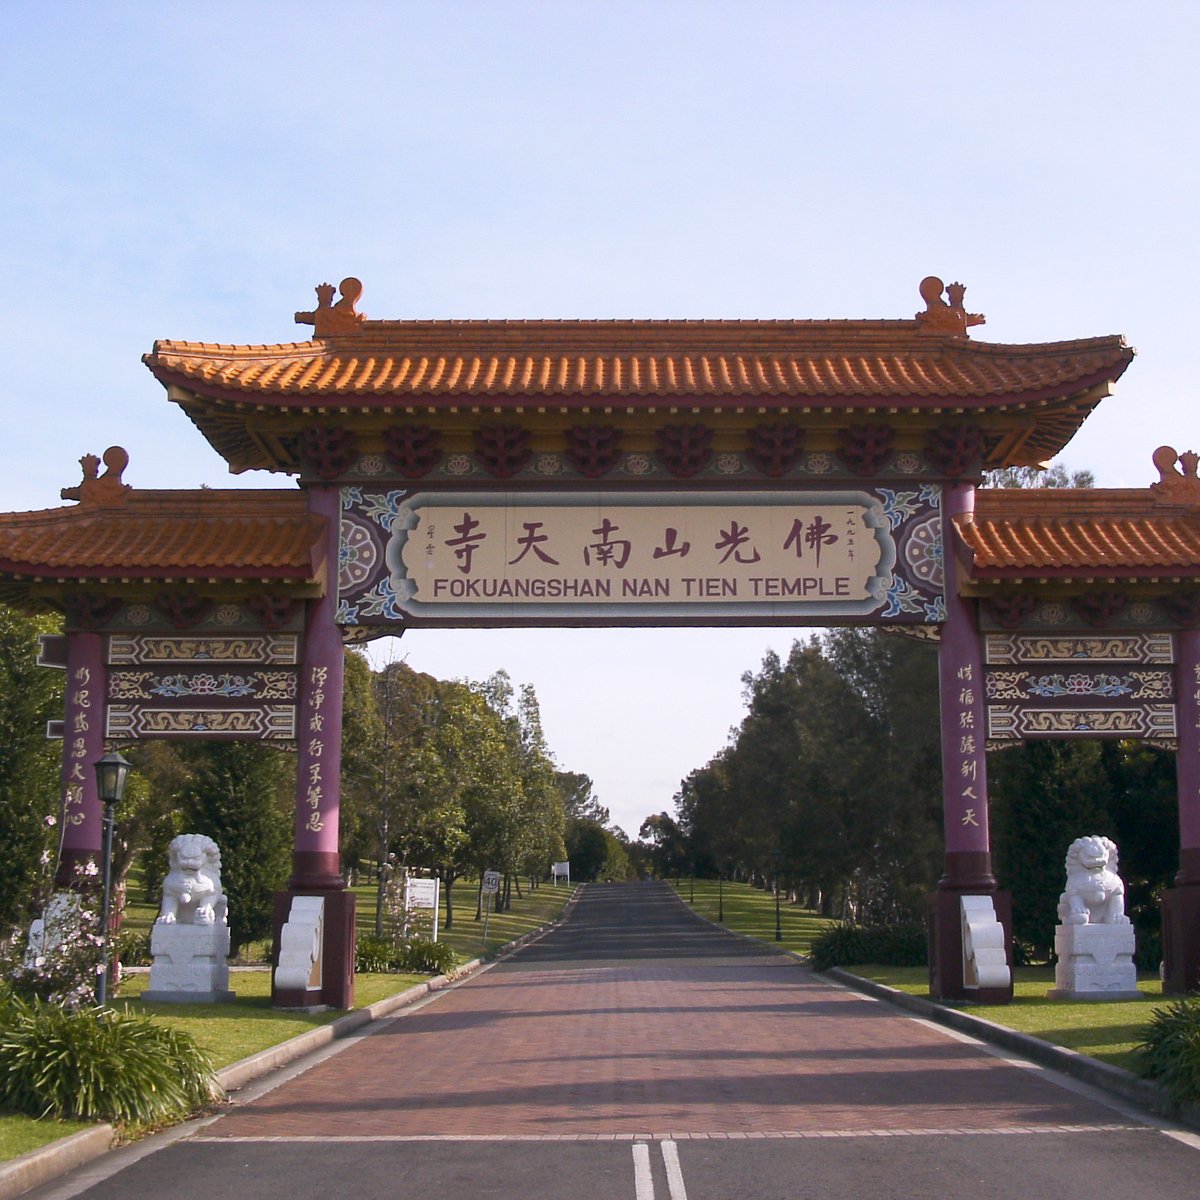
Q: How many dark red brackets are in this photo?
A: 14